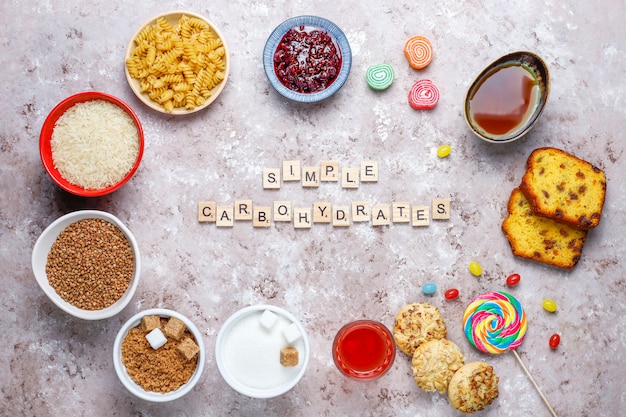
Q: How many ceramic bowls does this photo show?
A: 7